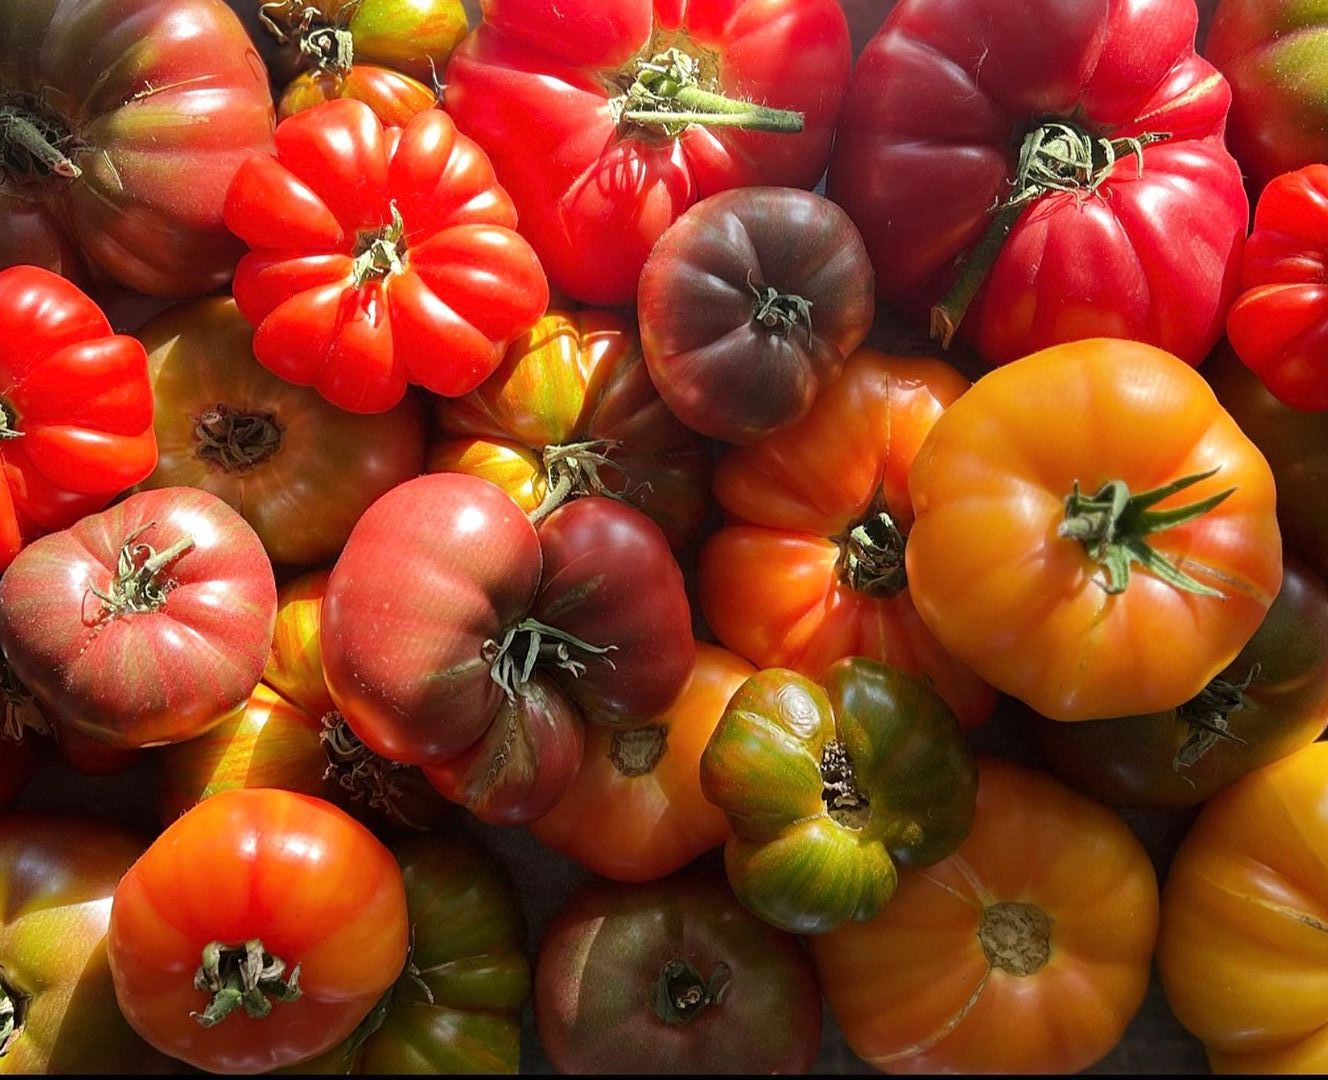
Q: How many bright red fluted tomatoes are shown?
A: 3